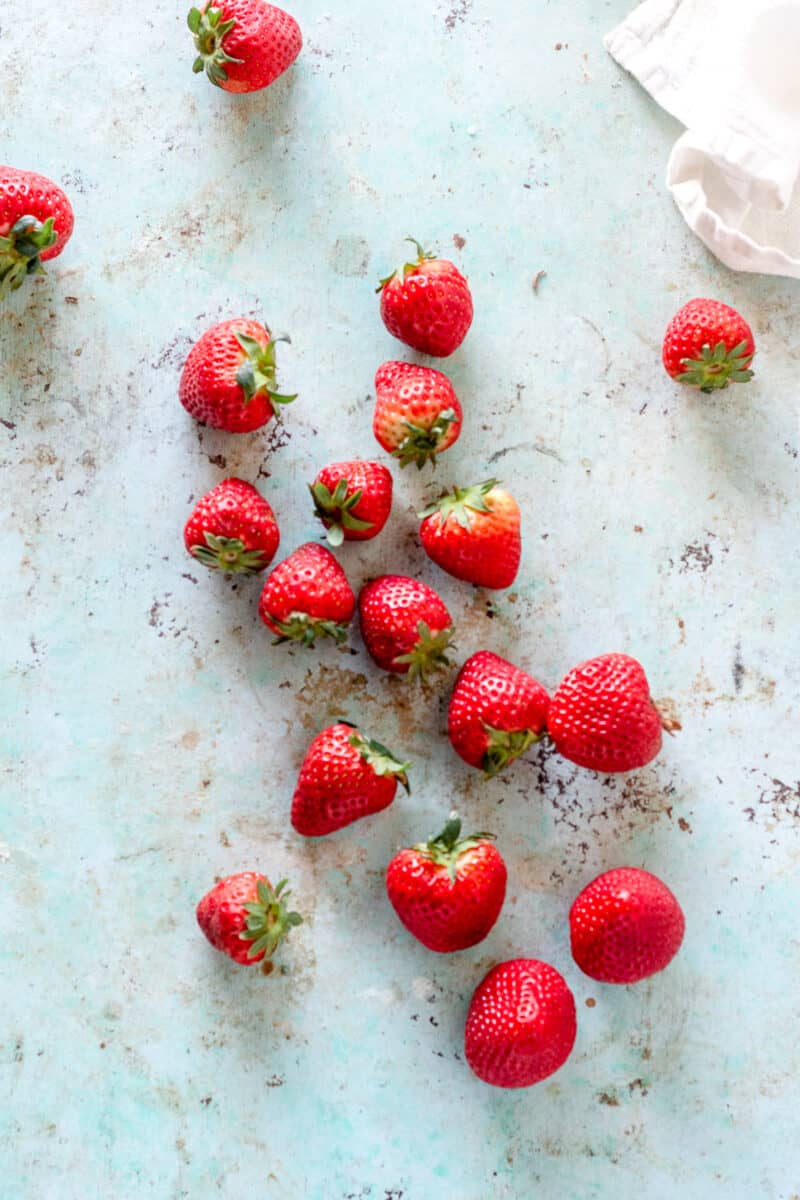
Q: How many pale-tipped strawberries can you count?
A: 2